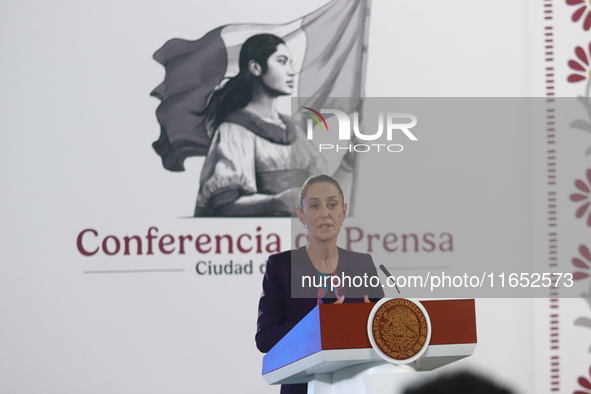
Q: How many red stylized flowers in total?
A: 5